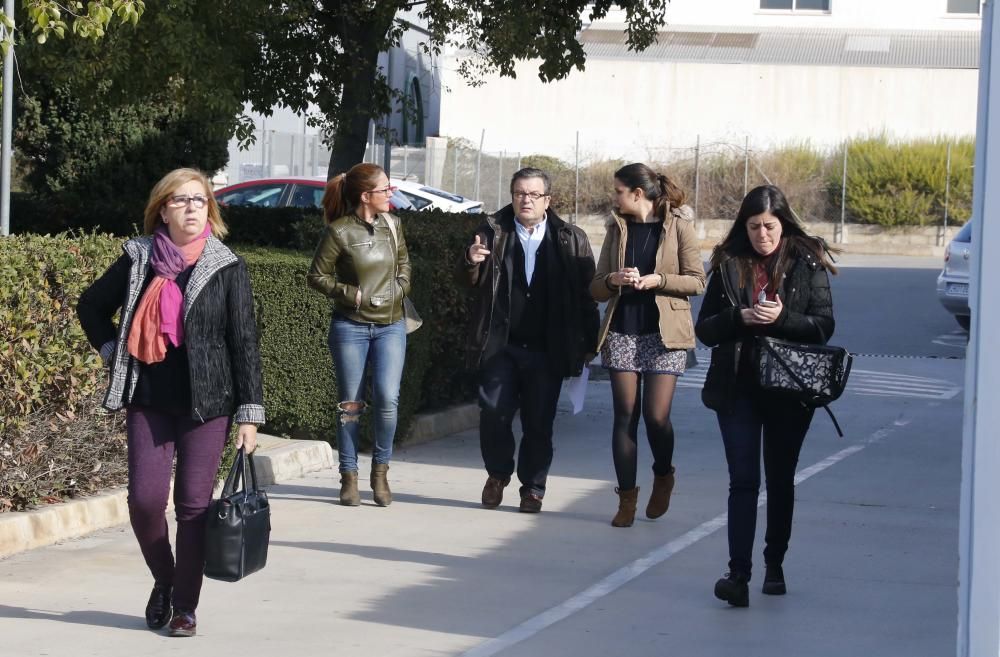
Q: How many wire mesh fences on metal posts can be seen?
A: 1